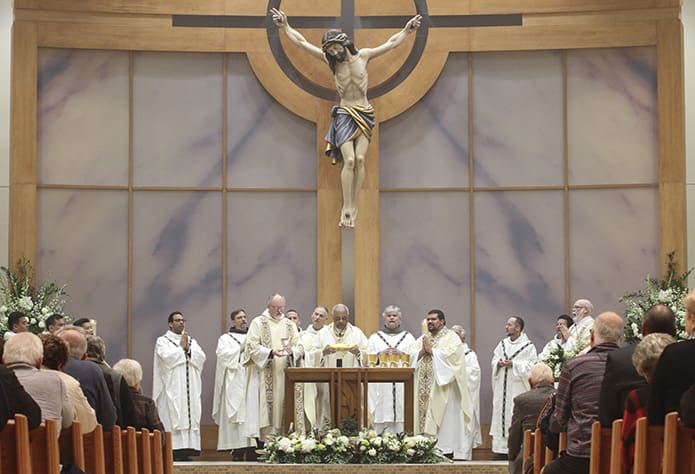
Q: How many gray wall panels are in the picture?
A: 12